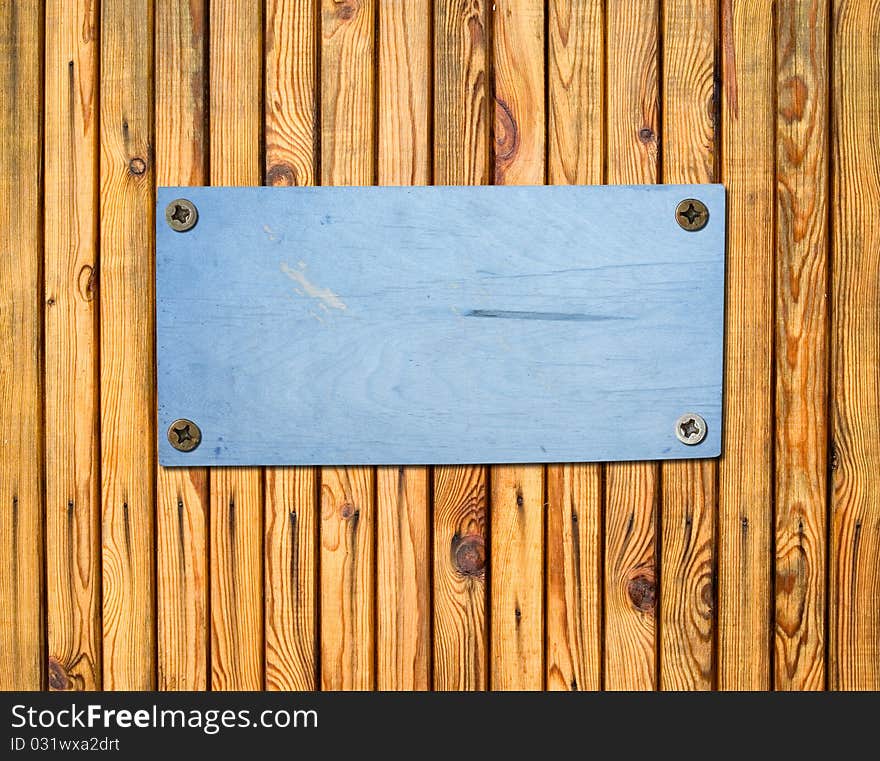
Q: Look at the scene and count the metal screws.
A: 4